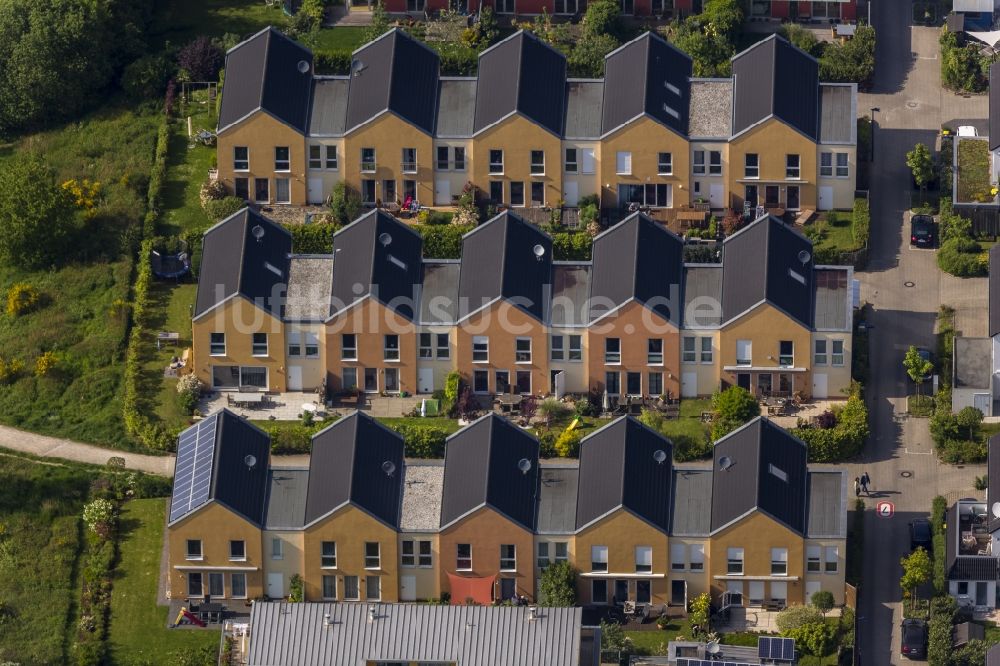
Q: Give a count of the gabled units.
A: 15